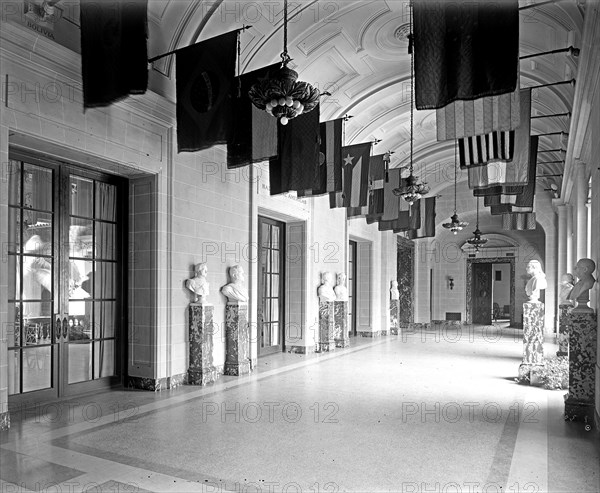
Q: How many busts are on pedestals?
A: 8